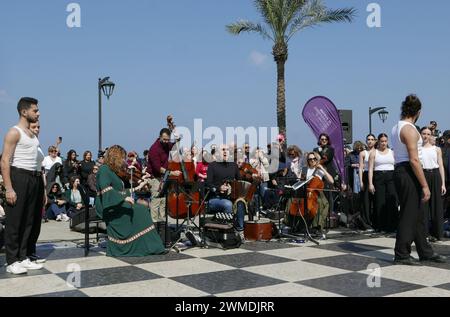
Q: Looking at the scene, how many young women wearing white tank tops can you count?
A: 3